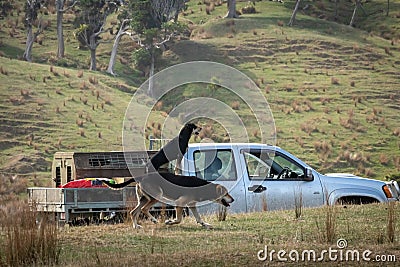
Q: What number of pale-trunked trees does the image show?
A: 8